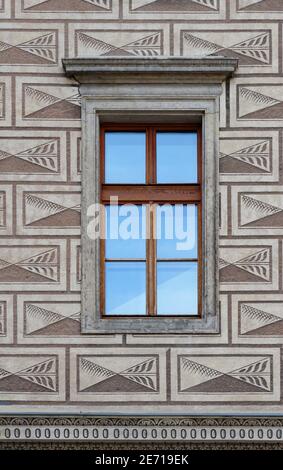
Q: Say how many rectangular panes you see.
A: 6